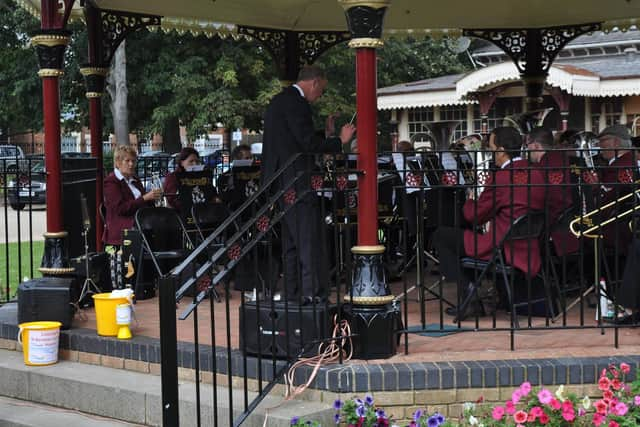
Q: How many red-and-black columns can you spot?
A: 3